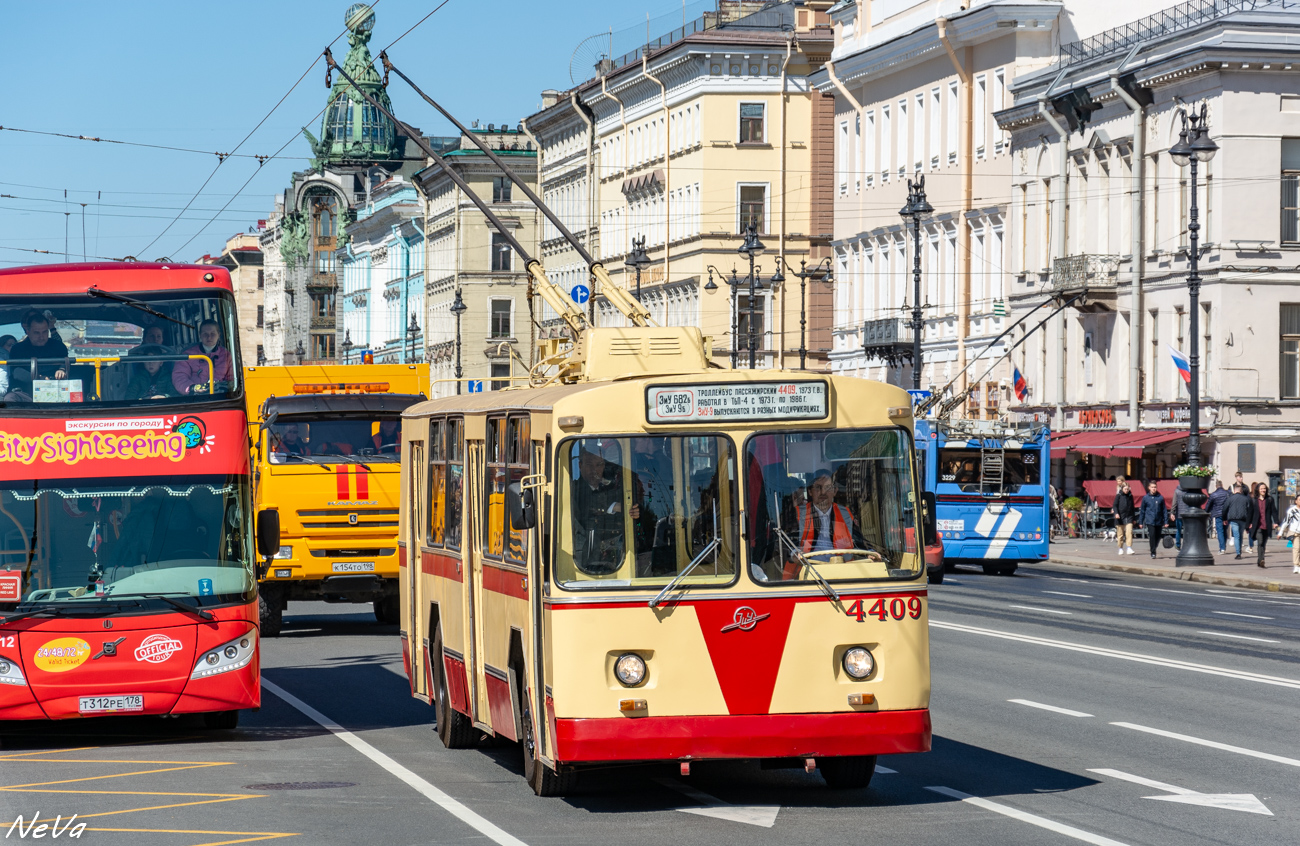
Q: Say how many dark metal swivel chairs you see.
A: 0